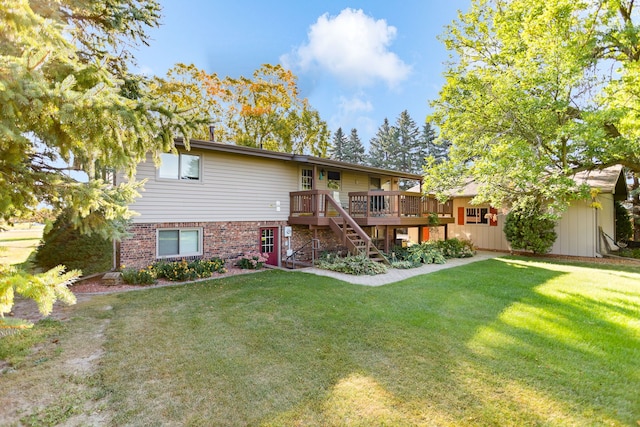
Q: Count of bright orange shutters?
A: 2